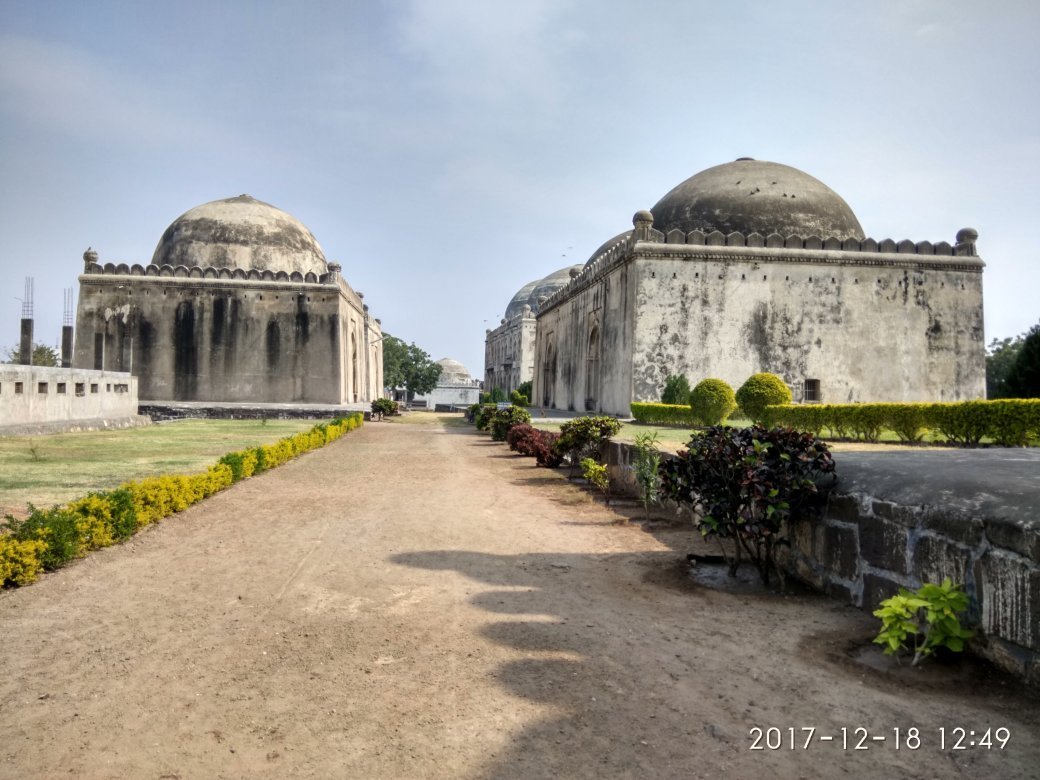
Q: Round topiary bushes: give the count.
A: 2